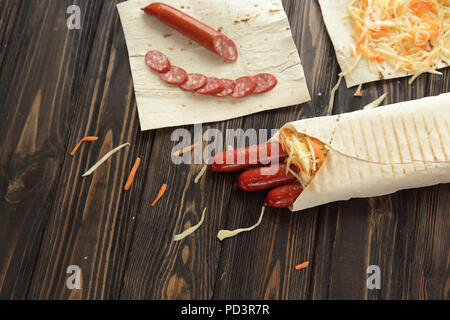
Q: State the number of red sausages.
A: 4